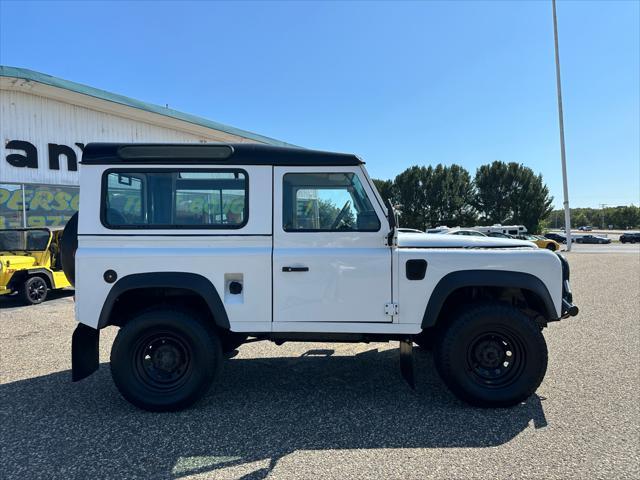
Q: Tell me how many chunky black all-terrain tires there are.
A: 2